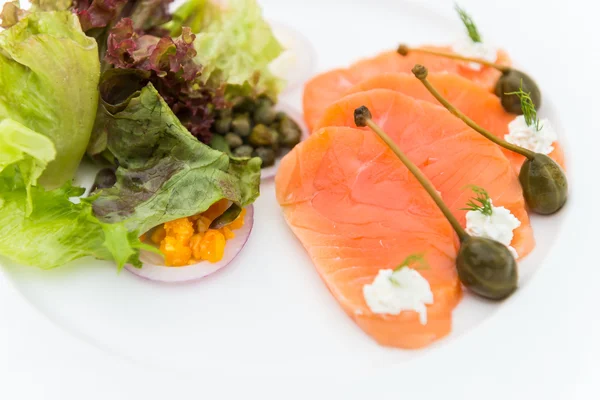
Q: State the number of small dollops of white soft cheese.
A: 4